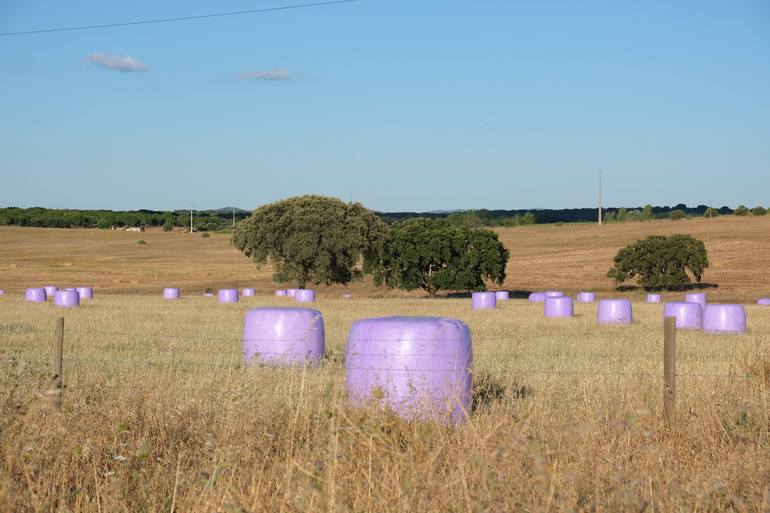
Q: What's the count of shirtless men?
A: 0